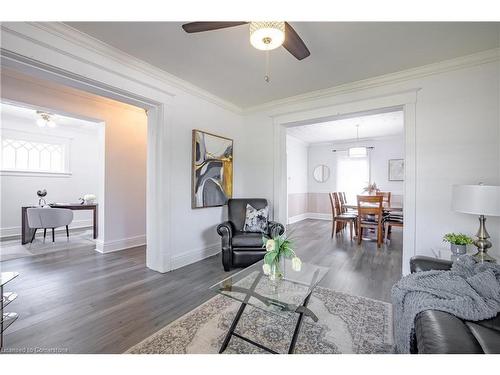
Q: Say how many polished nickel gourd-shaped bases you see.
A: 1